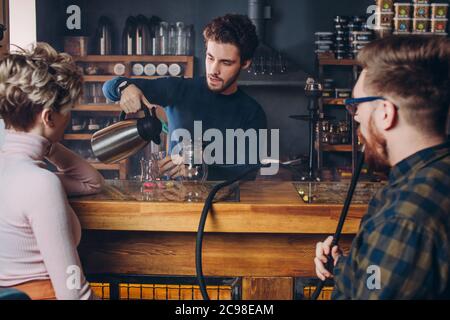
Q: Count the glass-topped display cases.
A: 2